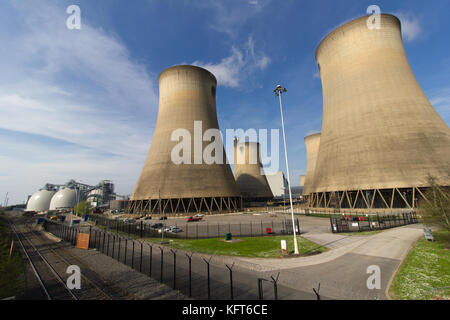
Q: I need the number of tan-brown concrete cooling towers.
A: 4